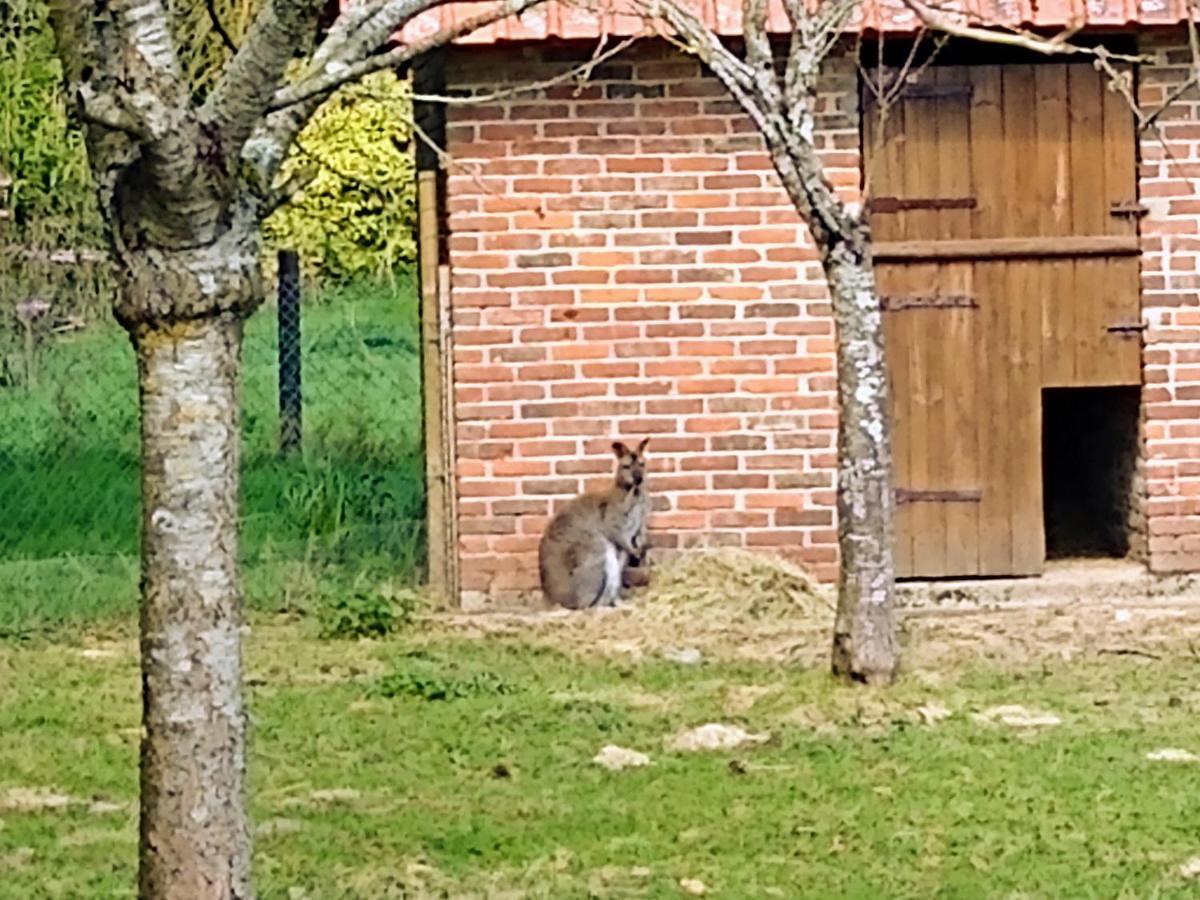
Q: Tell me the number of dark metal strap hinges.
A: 4